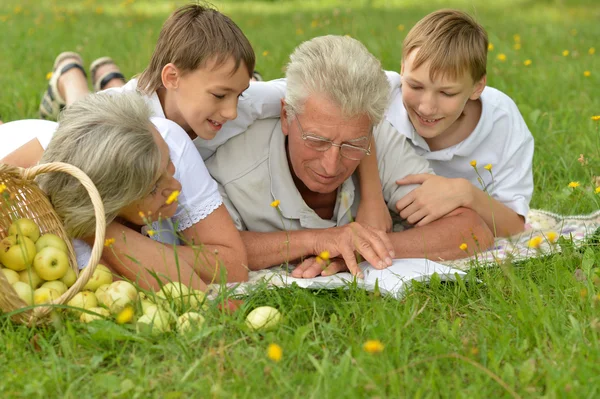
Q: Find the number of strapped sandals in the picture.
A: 2